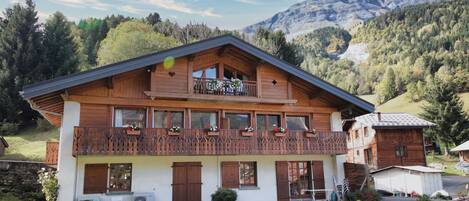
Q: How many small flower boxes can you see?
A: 6